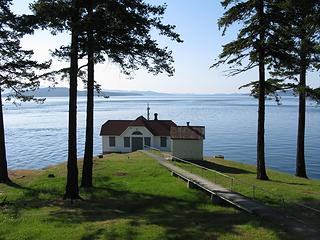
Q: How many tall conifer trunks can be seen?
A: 5